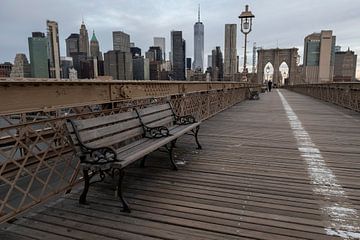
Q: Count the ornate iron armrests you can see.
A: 3